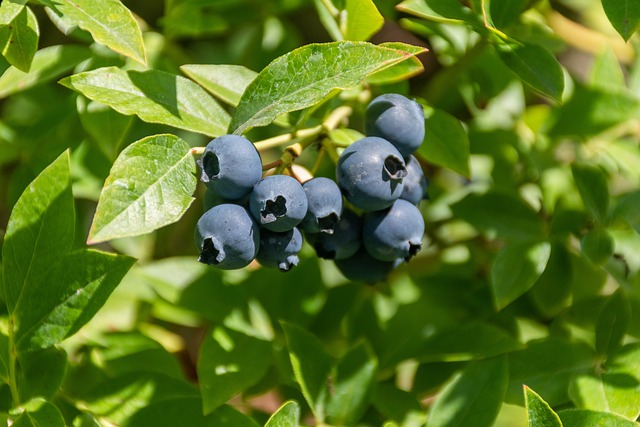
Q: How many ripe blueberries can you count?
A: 11